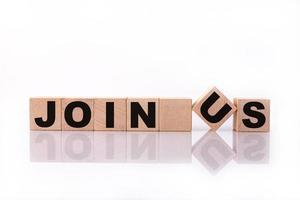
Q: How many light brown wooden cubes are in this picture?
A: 7